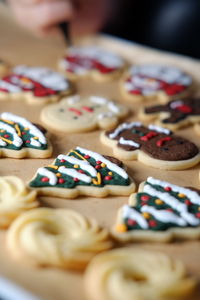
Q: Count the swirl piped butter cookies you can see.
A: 3